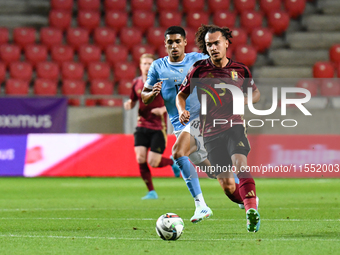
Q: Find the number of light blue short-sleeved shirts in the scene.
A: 1